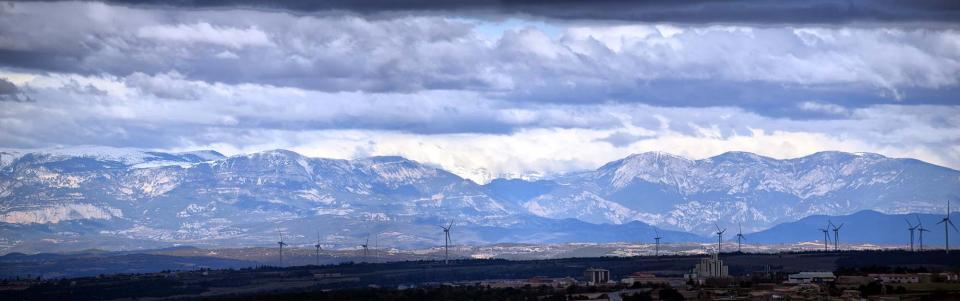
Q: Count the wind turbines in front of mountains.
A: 12